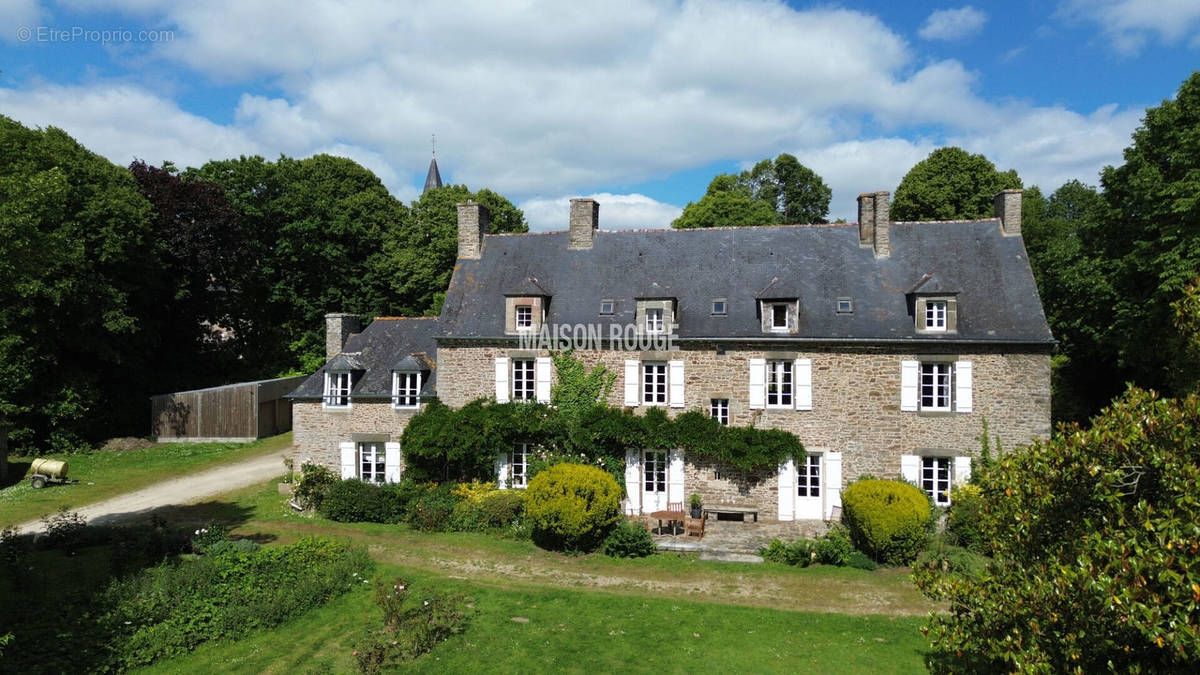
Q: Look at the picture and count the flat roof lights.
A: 3